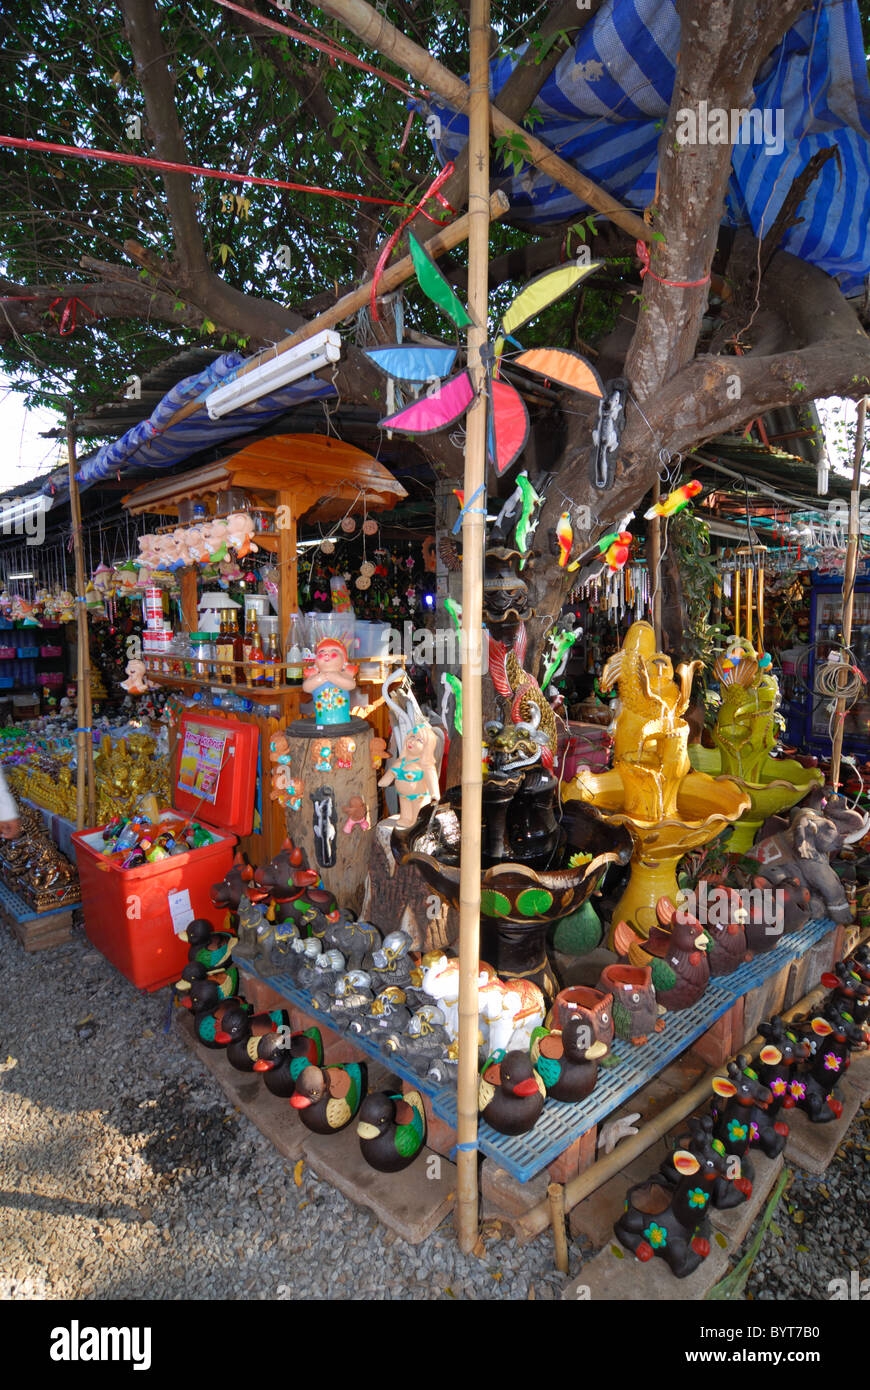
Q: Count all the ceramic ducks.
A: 9